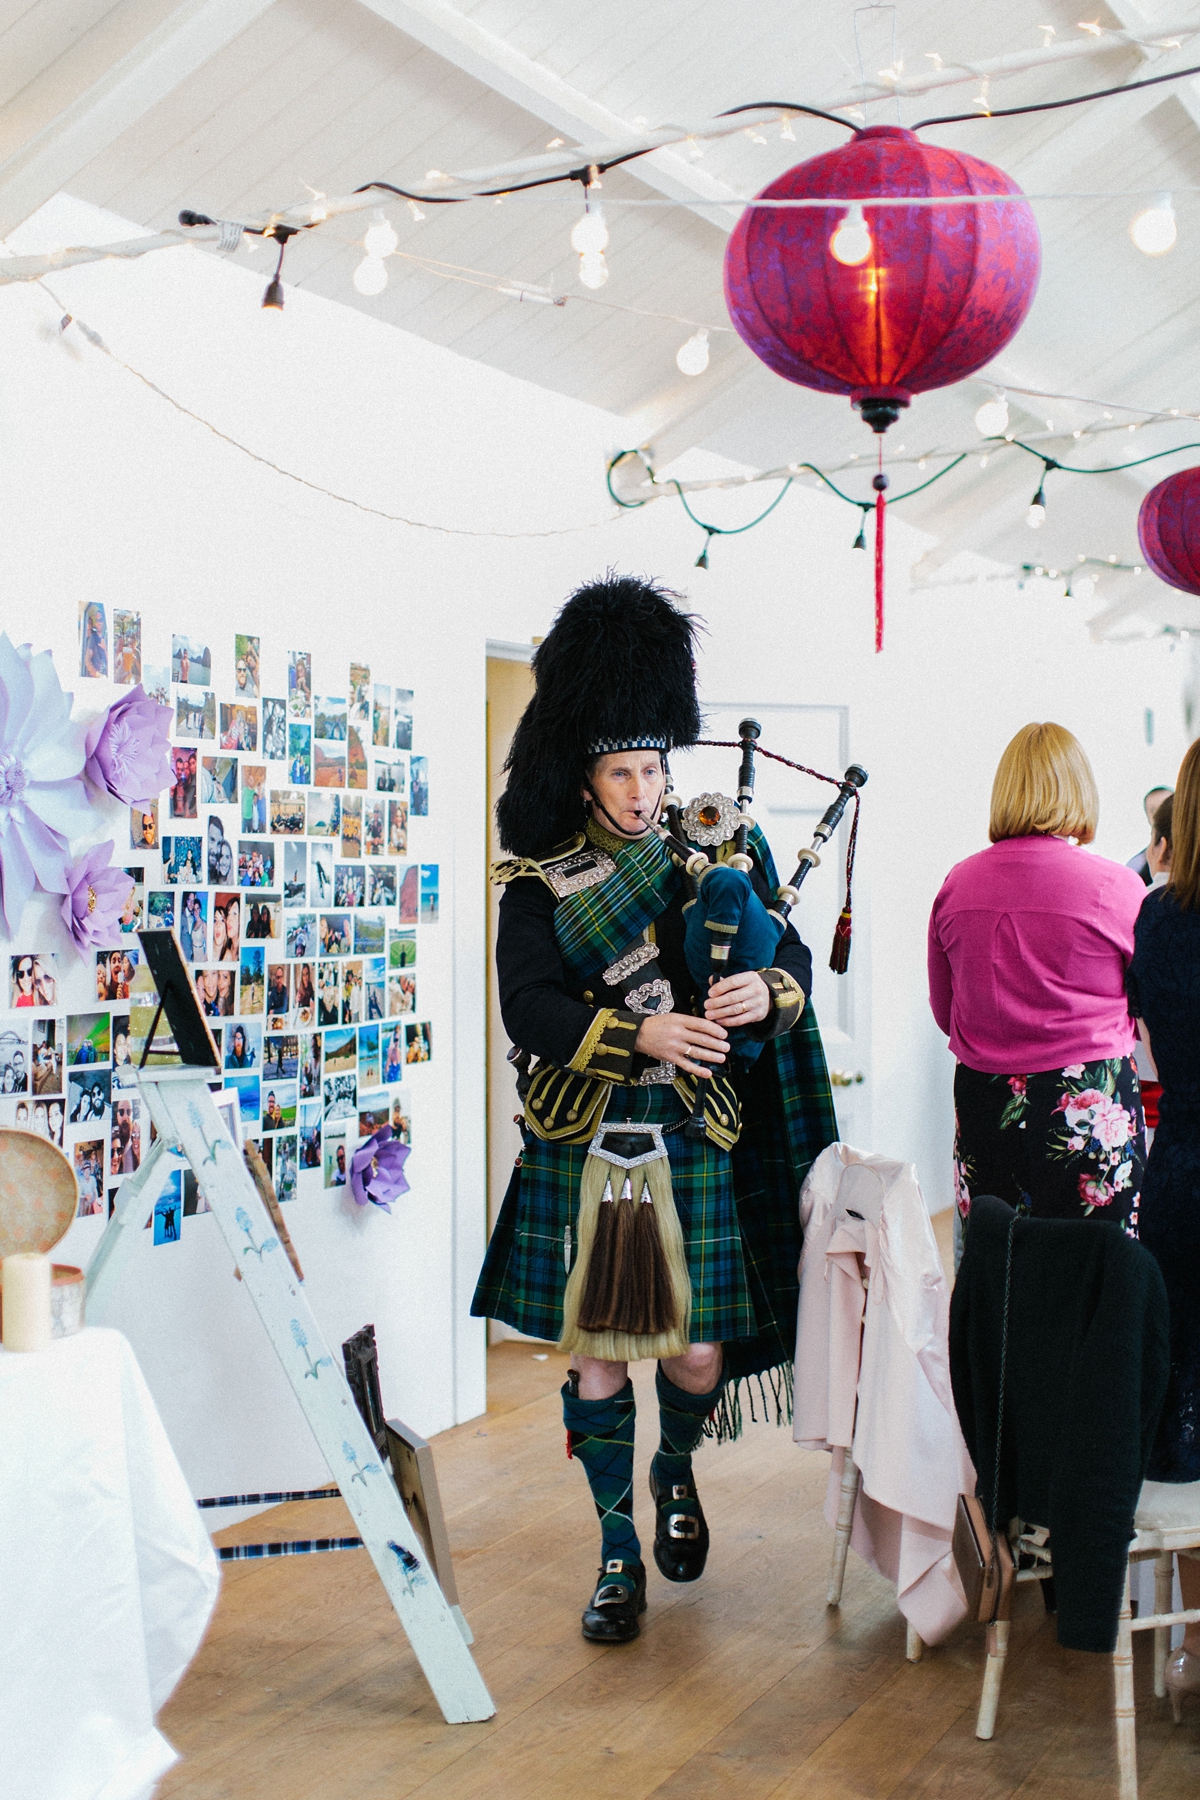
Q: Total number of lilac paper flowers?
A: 4